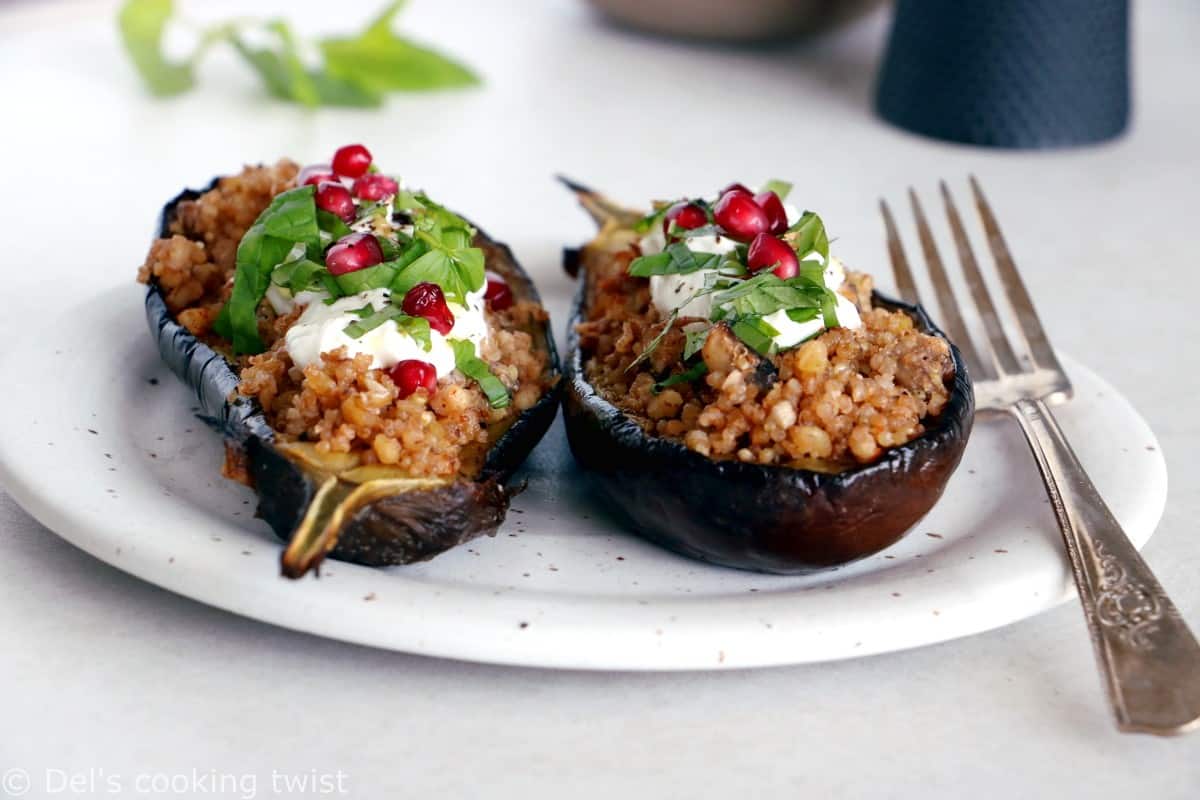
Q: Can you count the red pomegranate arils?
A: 13